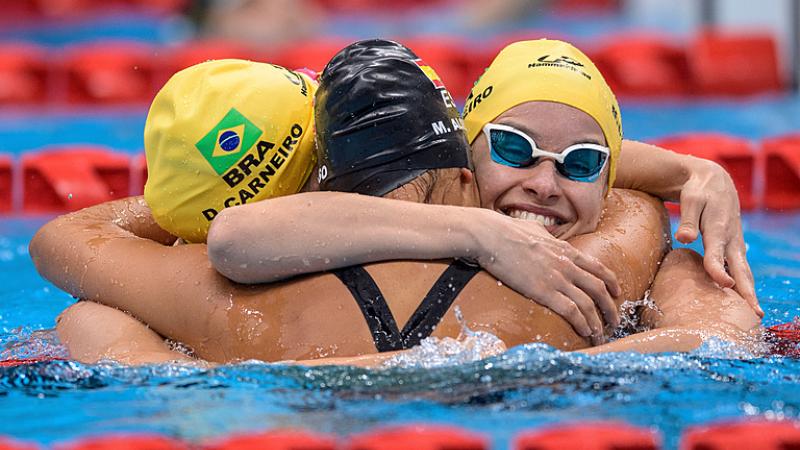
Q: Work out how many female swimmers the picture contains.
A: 3